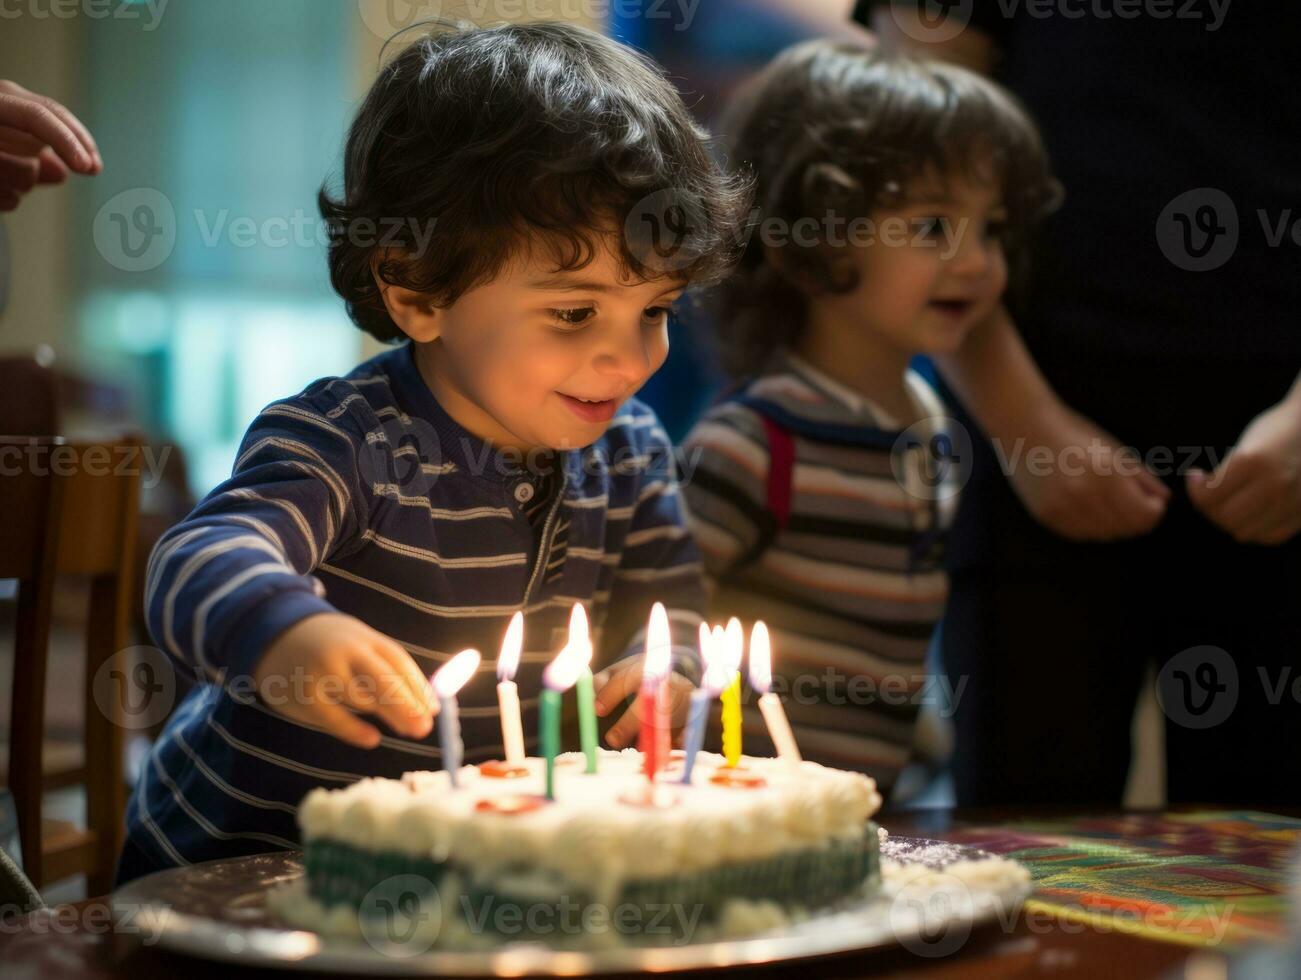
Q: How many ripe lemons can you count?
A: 0